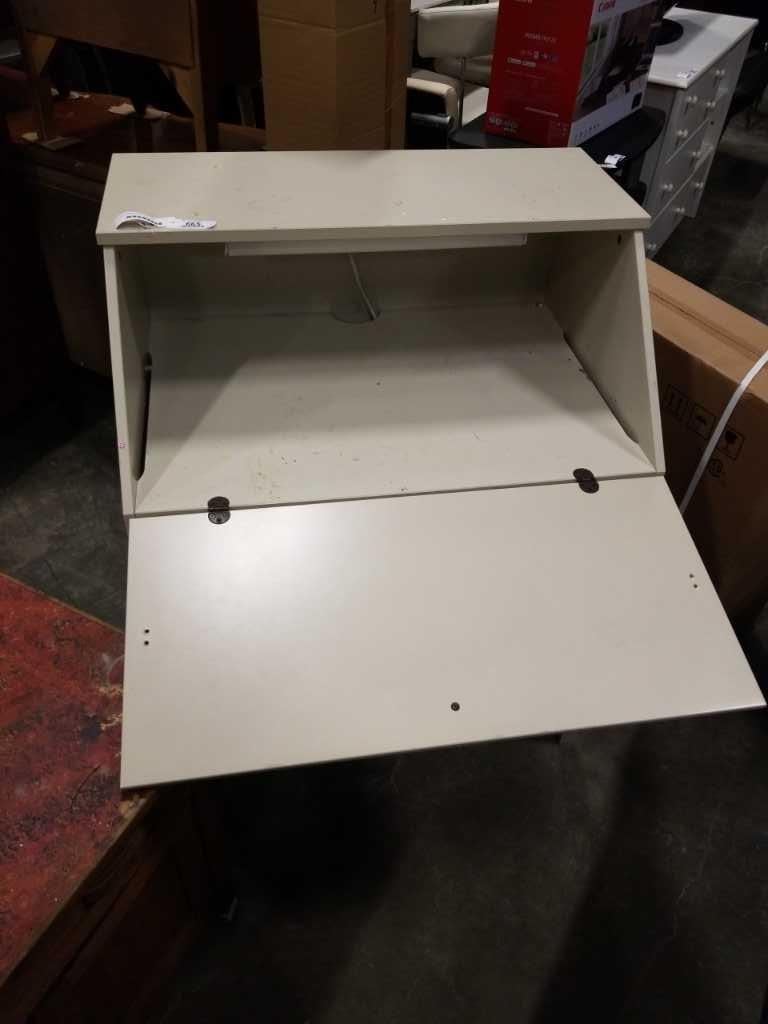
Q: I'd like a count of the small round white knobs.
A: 9